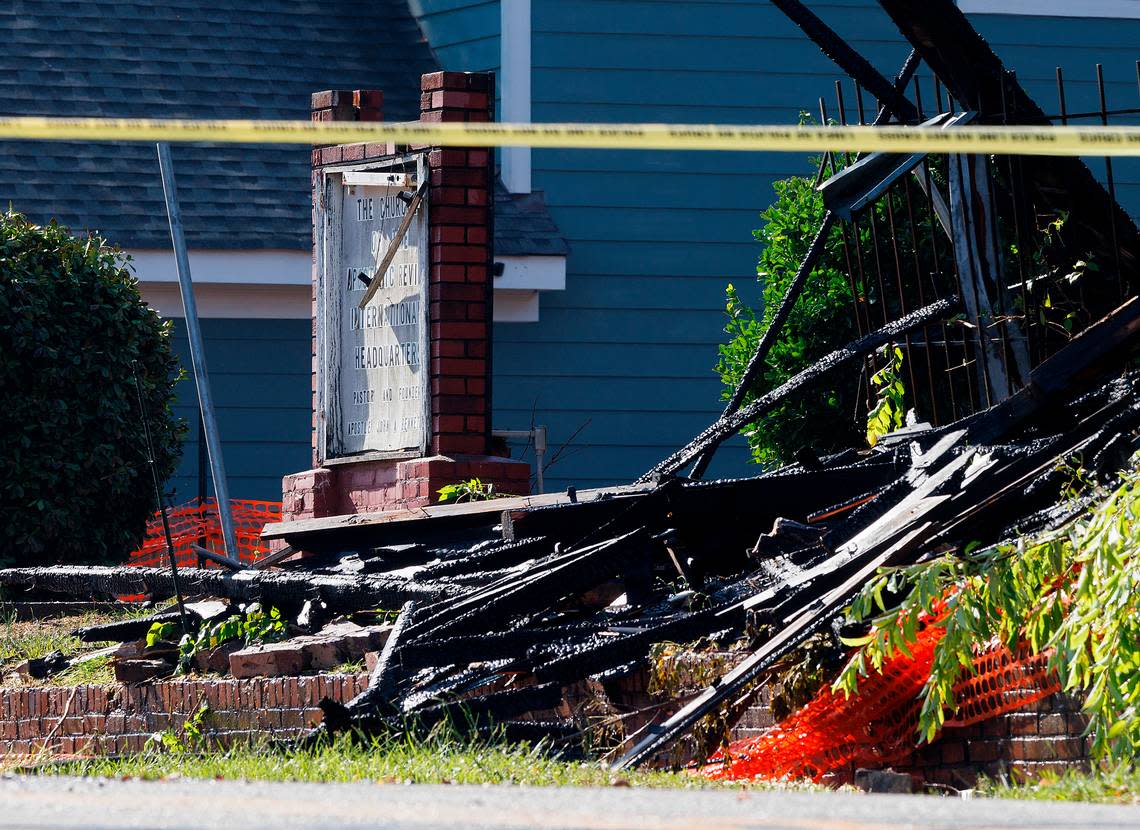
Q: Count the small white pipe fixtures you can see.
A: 1